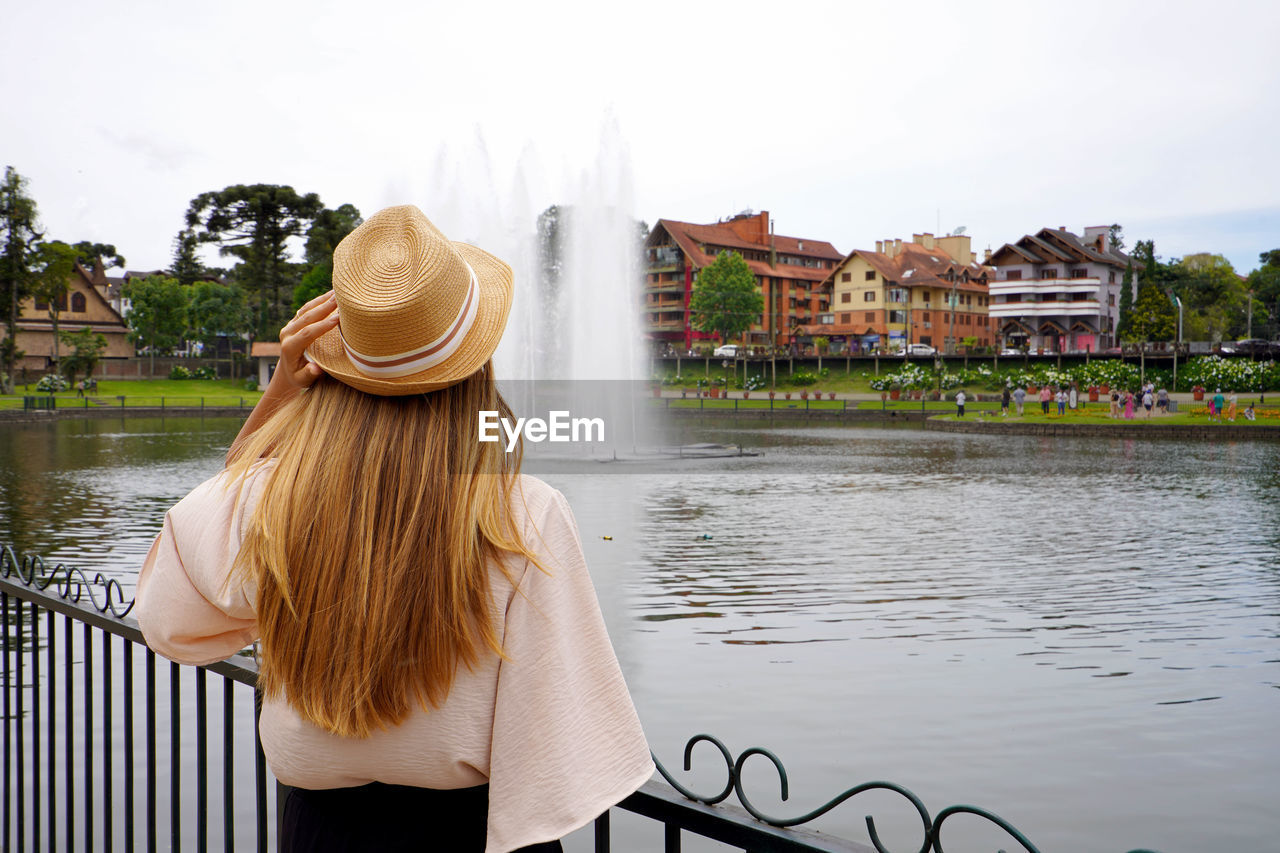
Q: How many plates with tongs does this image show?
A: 0